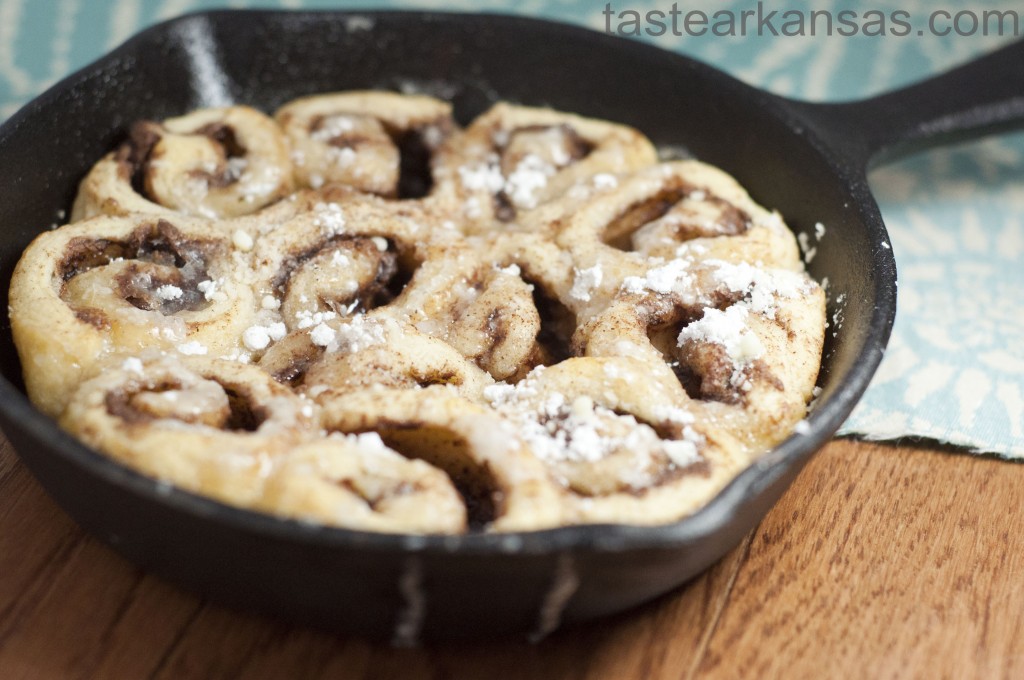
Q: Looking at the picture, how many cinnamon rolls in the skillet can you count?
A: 12